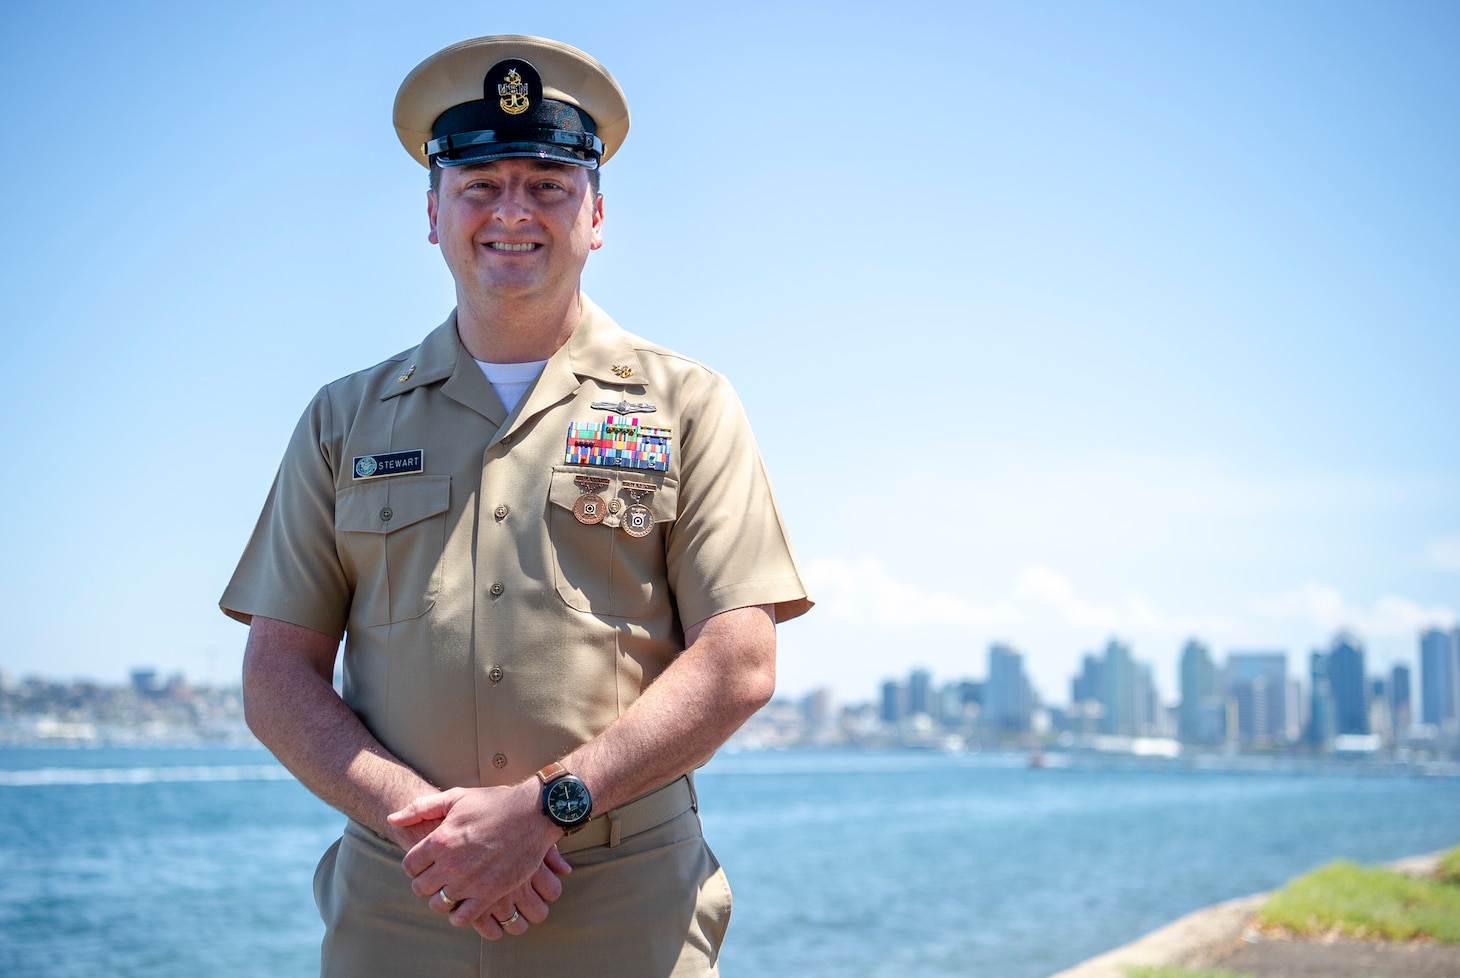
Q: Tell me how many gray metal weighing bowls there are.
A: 0